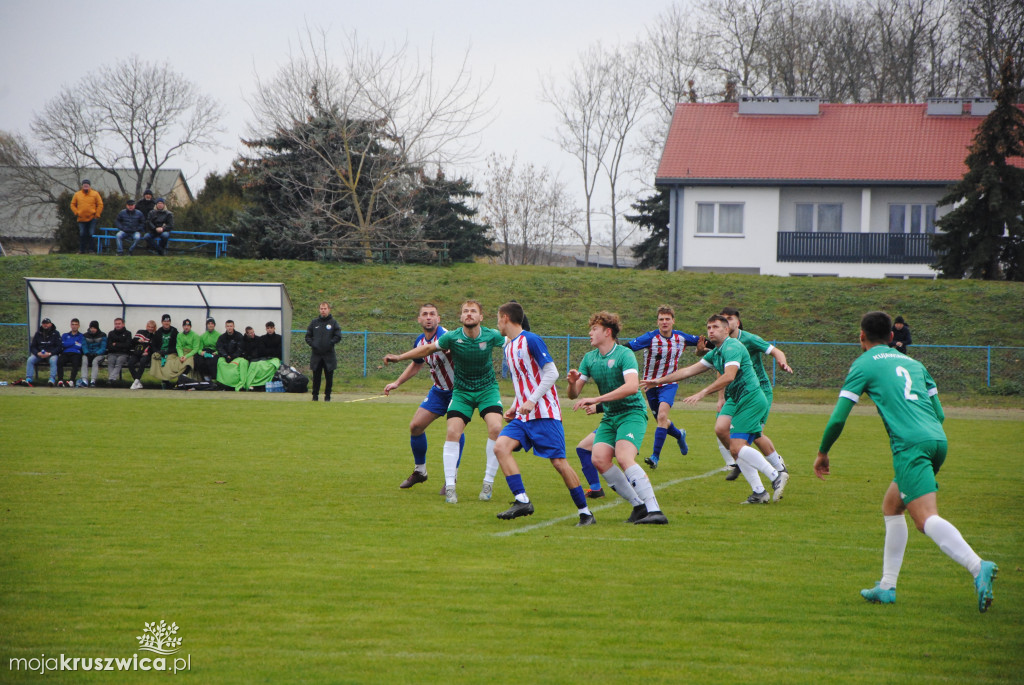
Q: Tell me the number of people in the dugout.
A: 11